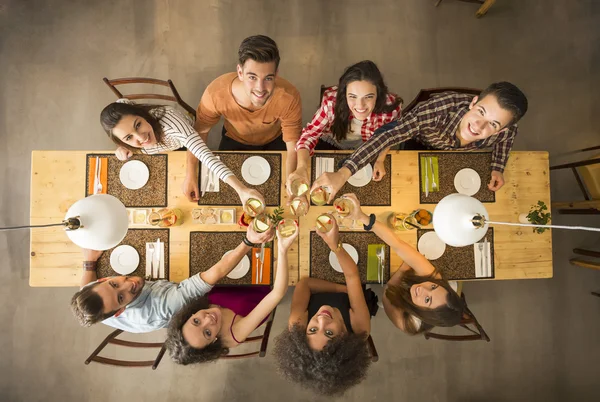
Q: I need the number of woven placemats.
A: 8